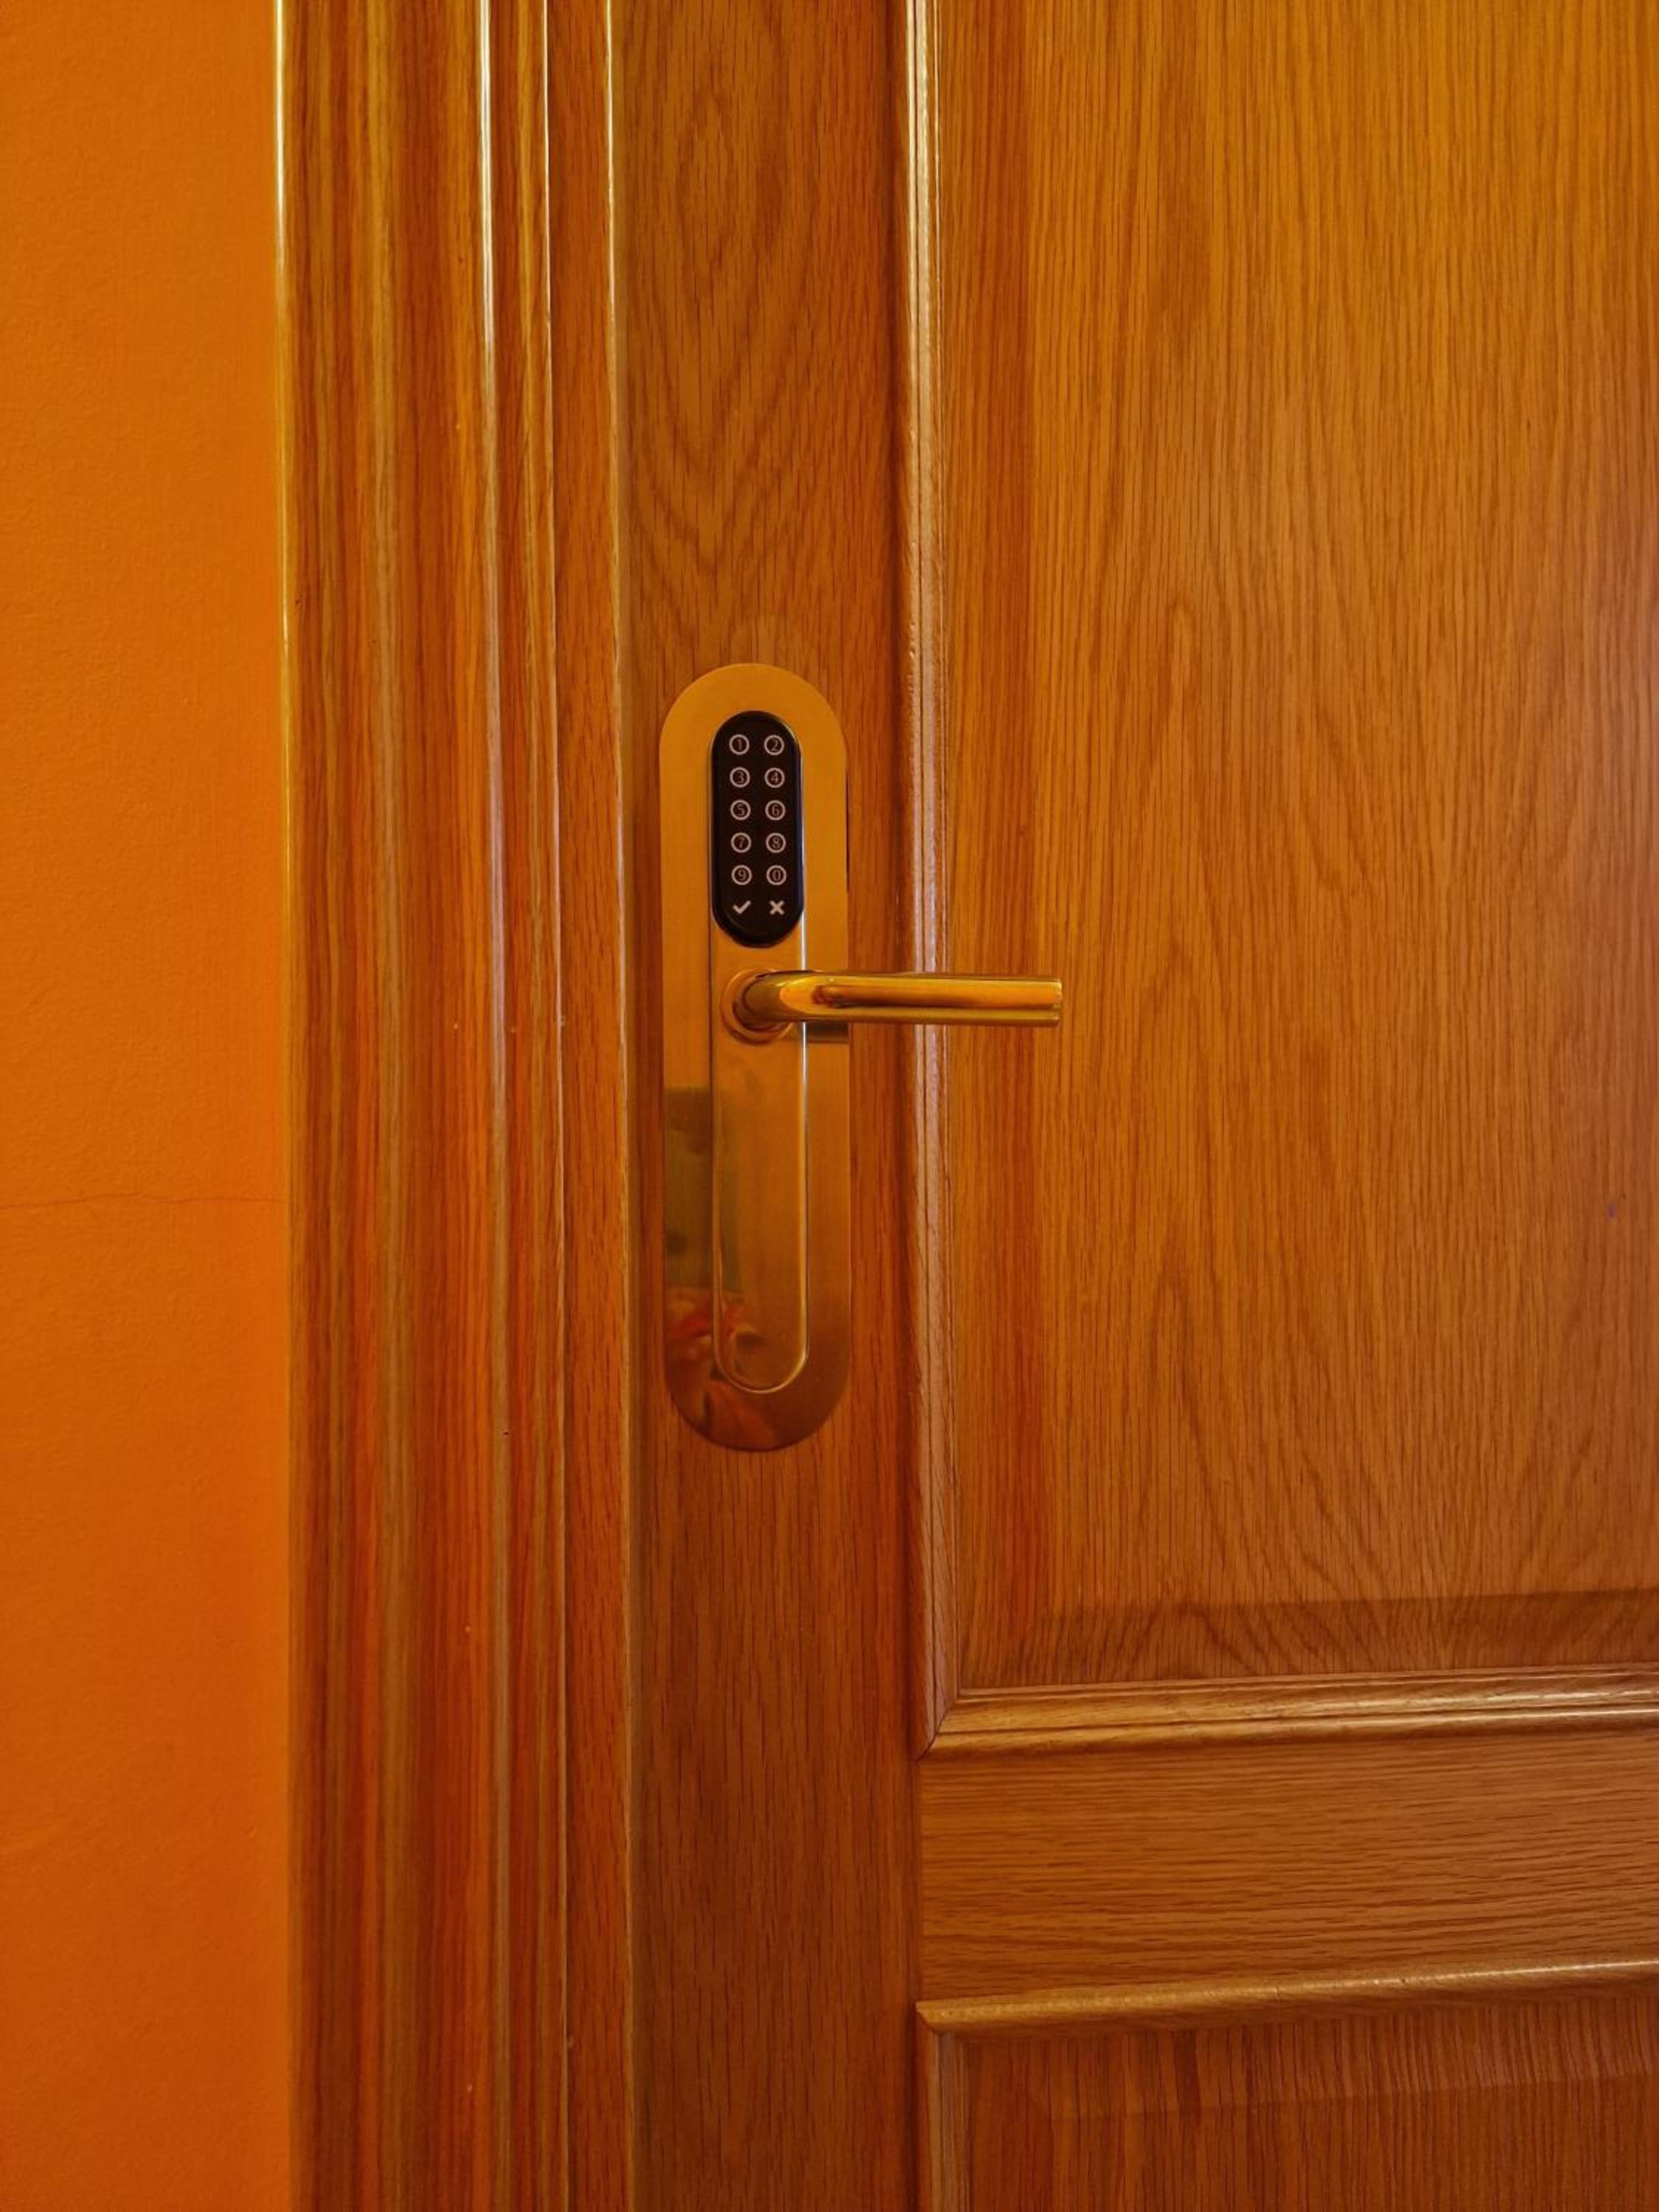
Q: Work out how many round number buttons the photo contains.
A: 10